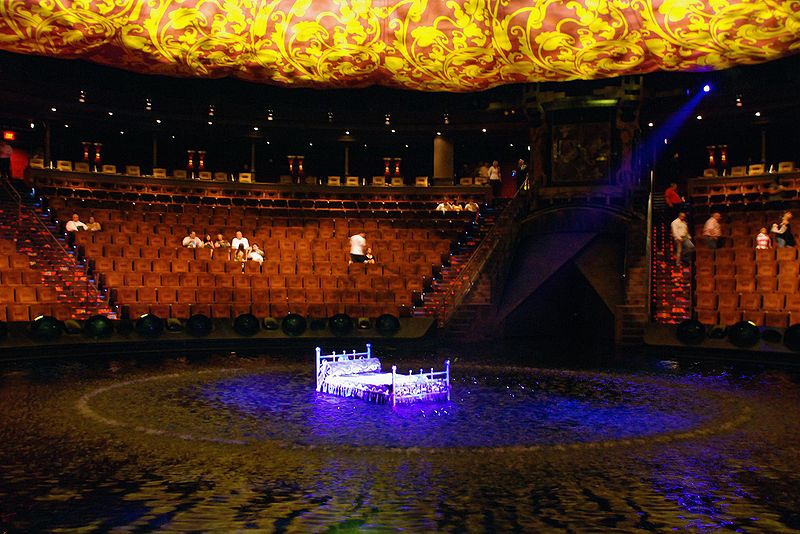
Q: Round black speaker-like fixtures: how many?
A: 11